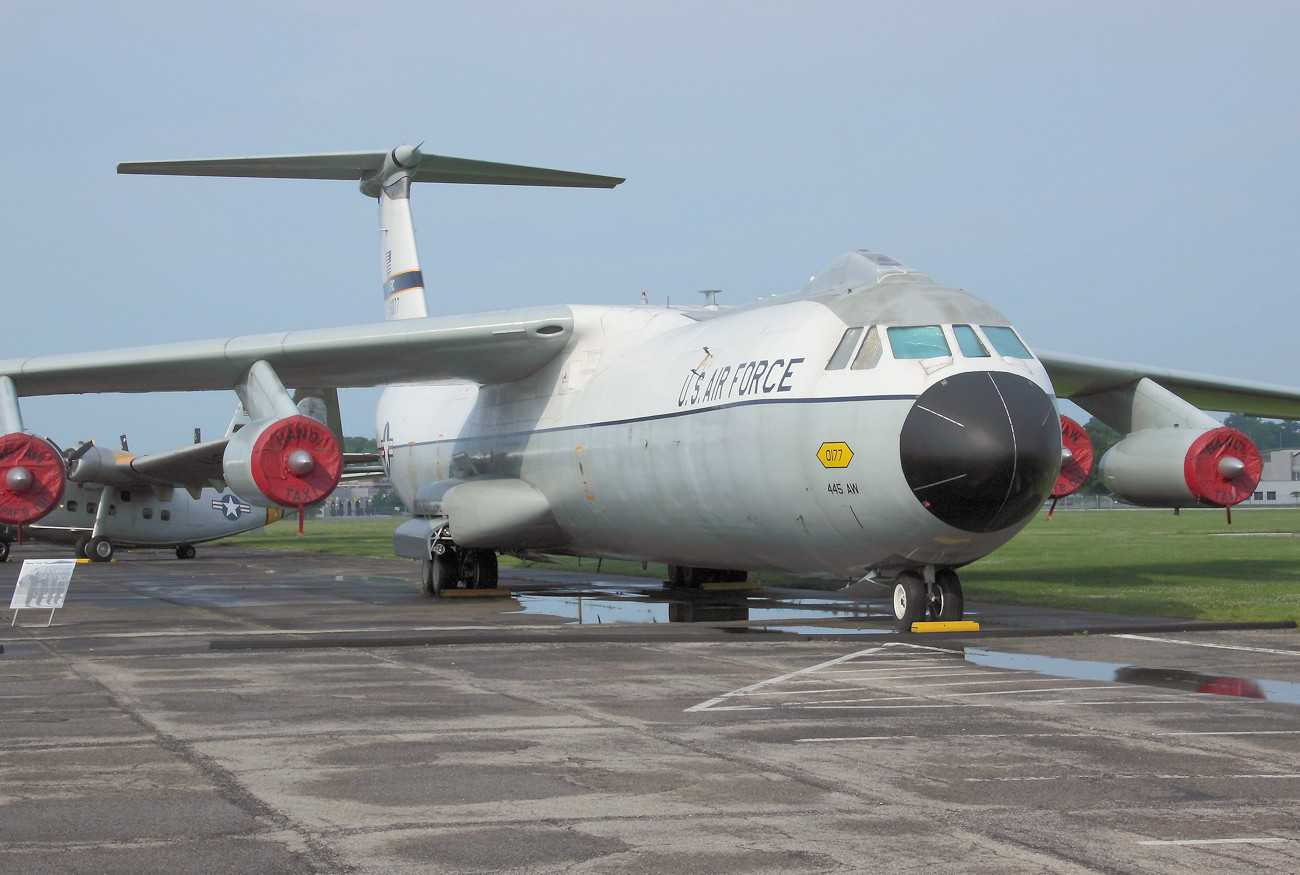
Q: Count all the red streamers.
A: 4